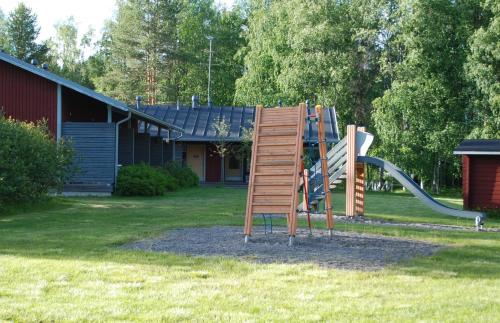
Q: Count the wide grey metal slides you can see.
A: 1